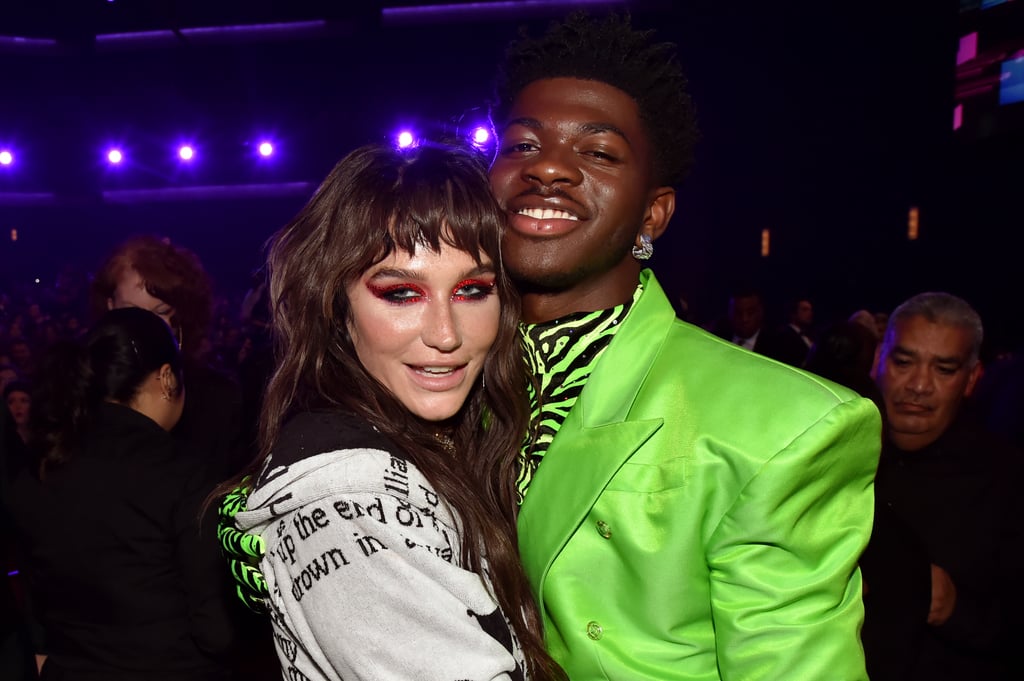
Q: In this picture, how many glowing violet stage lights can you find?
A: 6